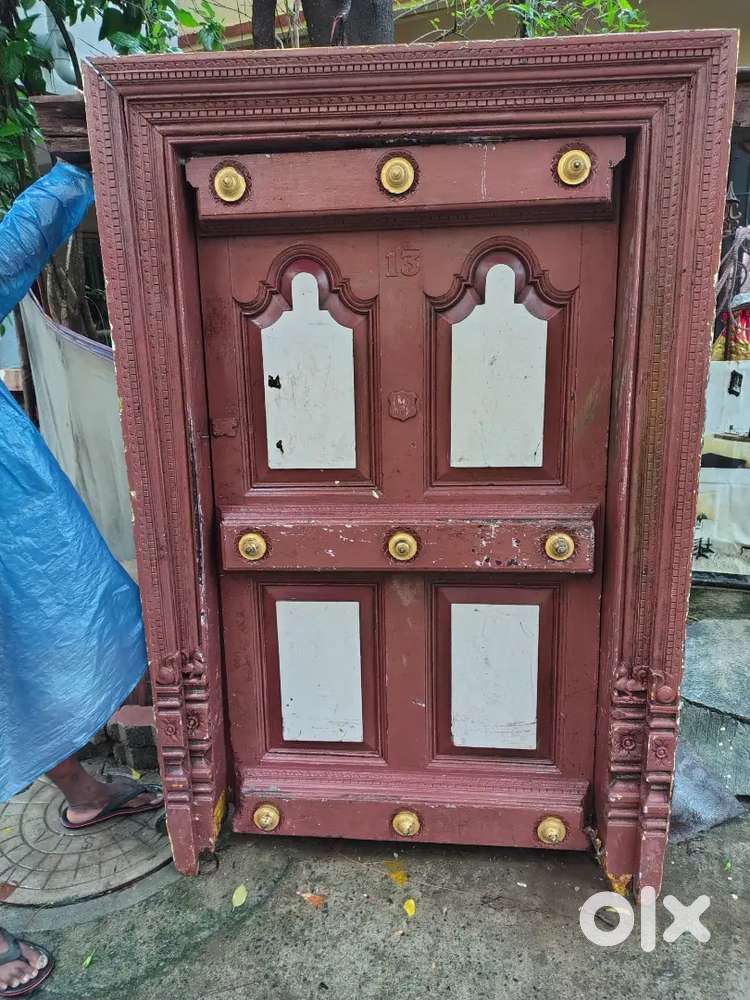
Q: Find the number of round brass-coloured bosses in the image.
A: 9